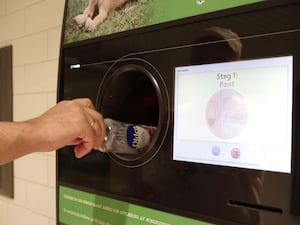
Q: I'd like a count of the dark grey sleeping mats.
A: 0